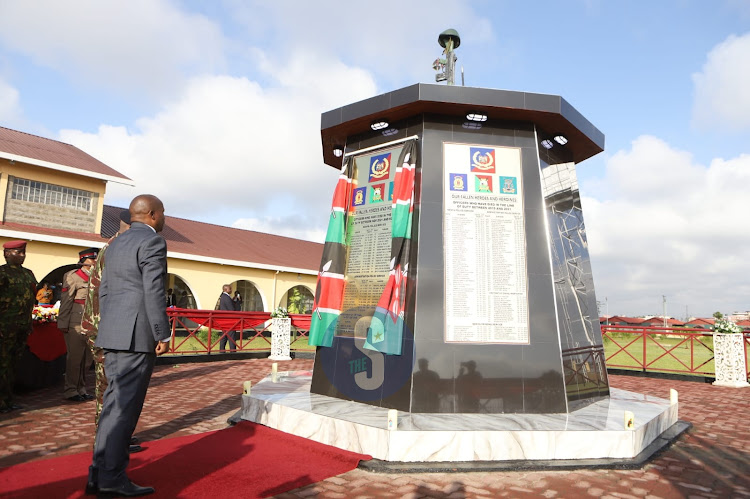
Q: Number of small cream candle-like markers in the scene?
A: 5